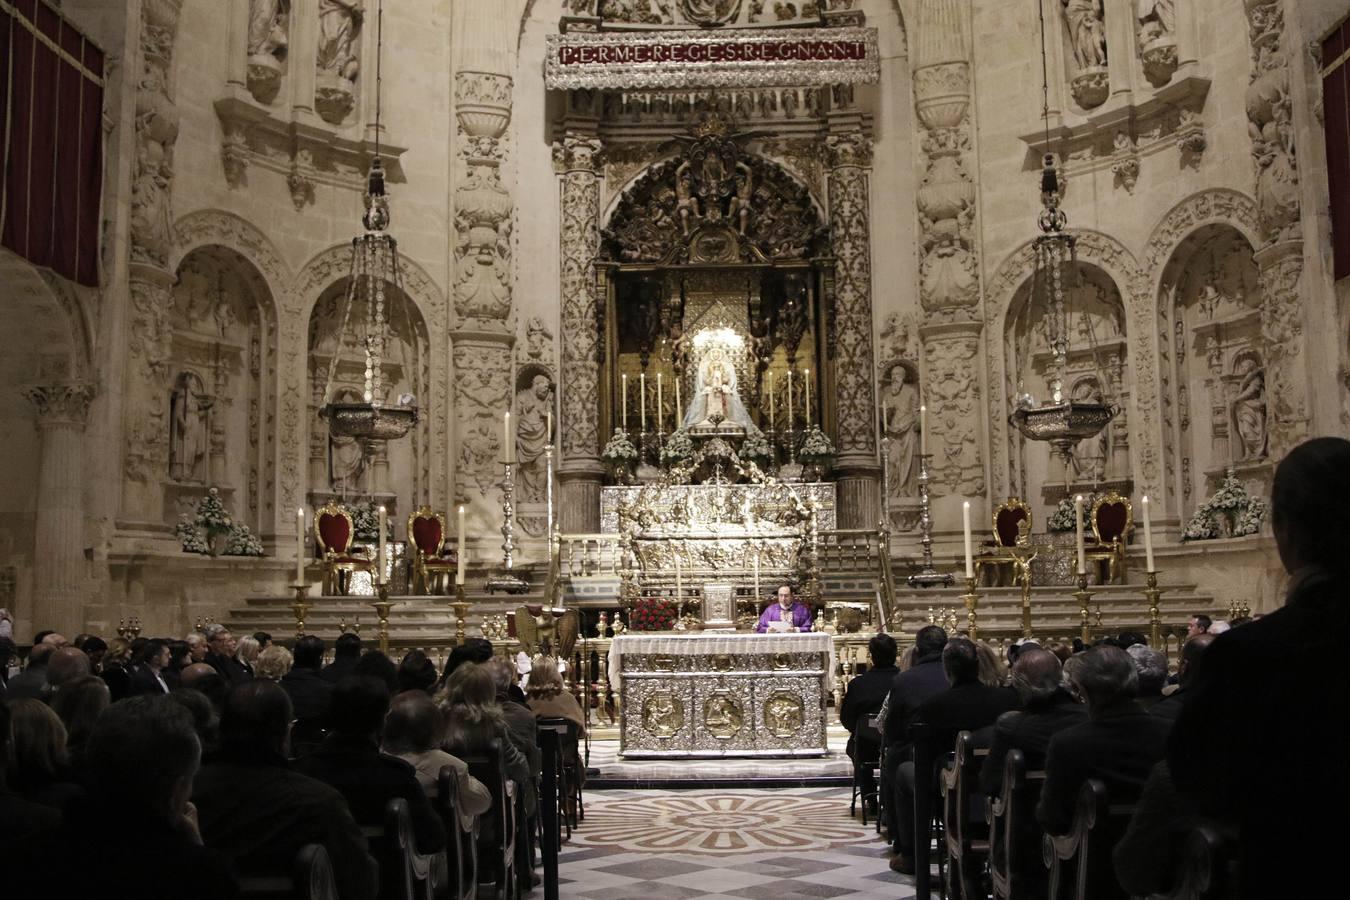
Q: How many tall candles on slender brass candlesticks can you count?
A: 6